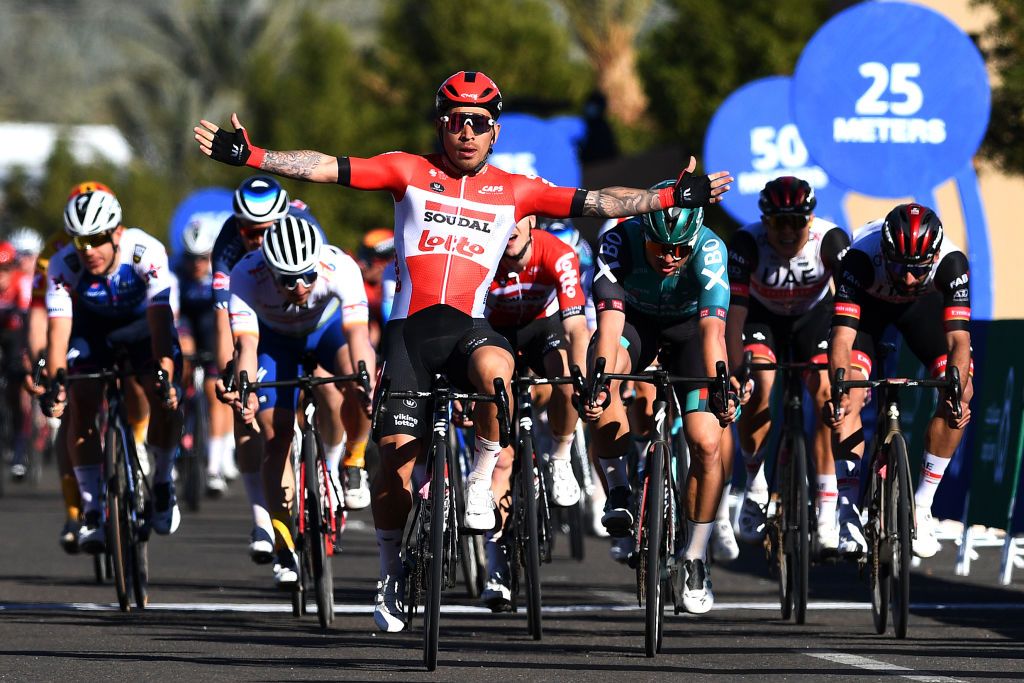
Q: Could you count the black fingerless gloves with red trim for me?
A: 2